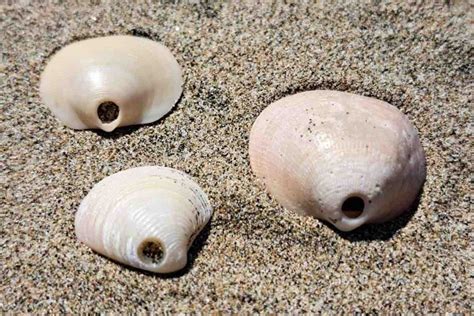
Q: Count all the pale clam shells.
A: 3